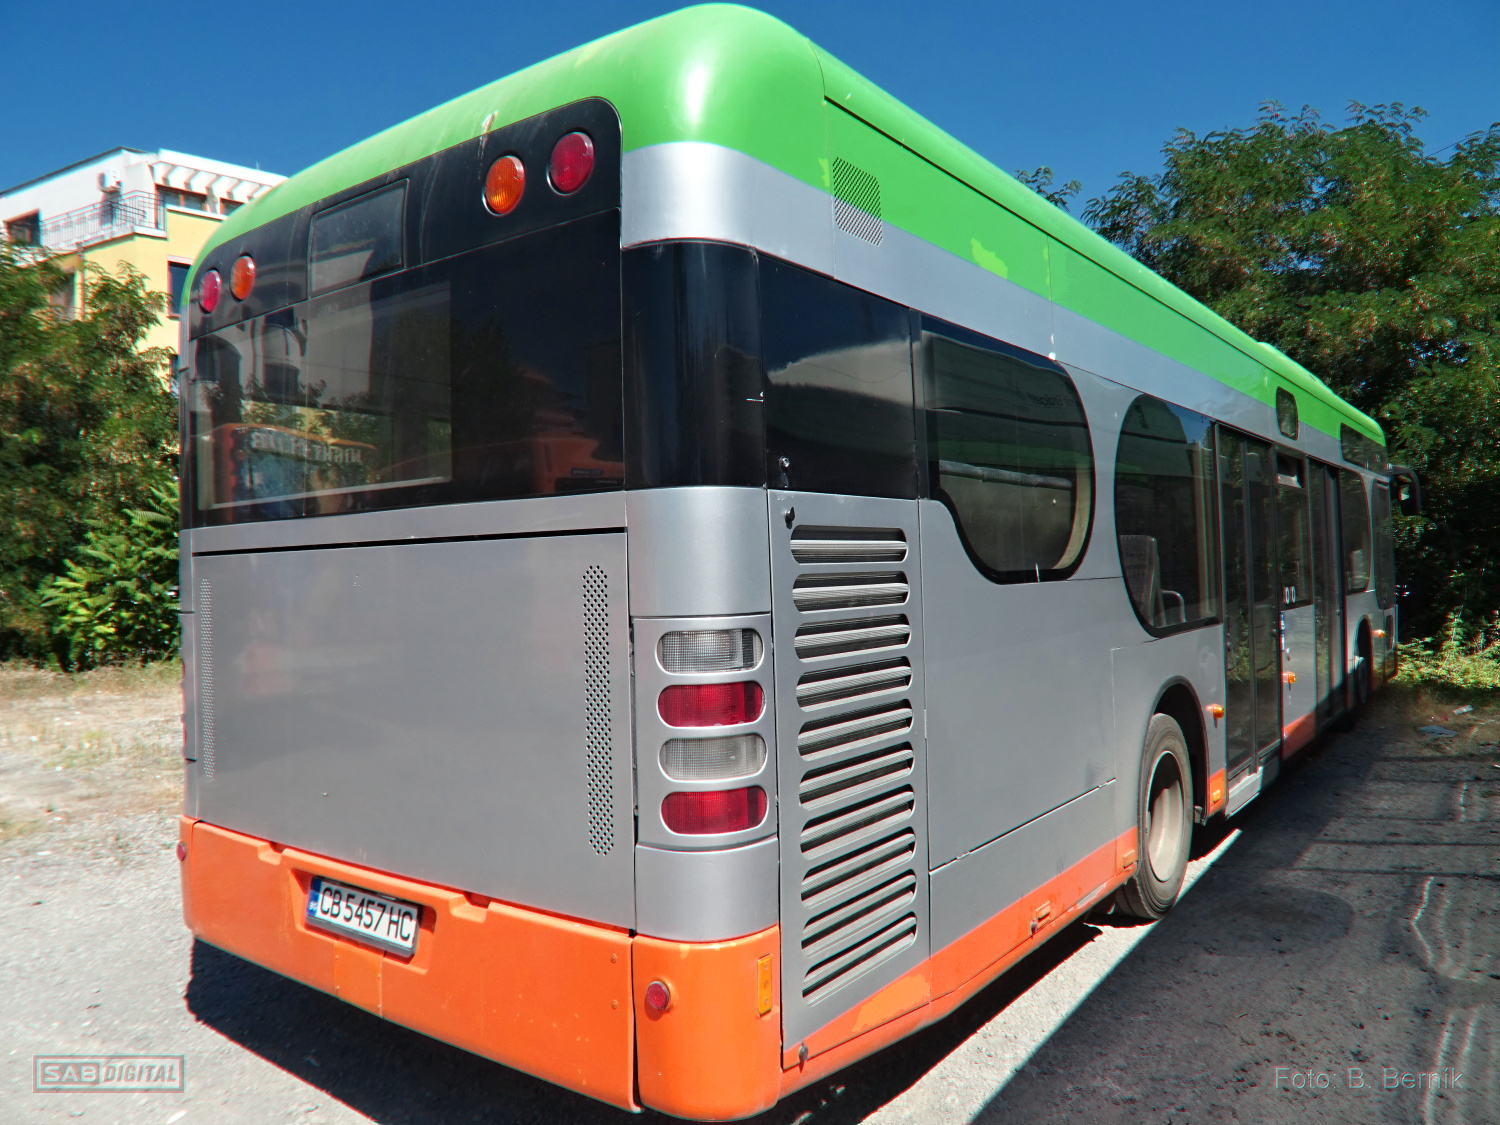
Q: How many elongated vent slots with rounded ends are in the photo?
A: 10